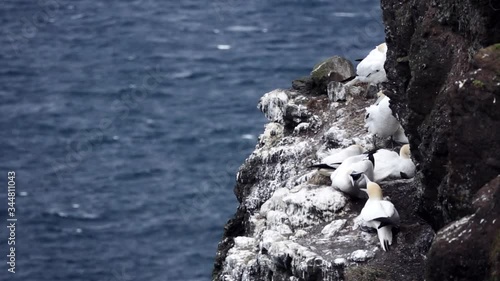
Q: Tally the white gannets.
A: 6